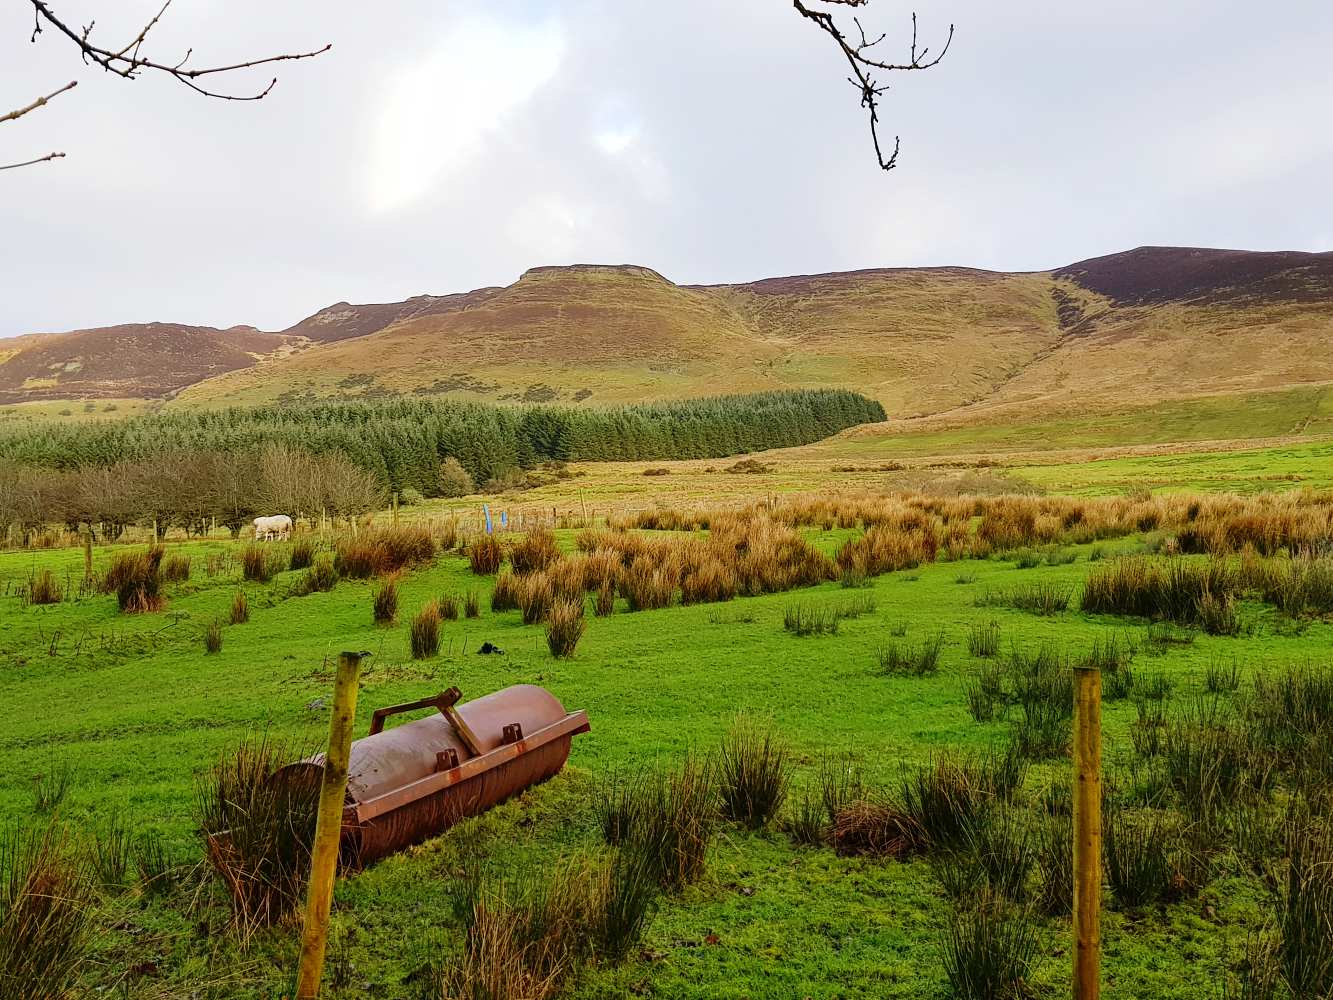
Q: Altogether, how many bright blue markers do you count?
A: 2